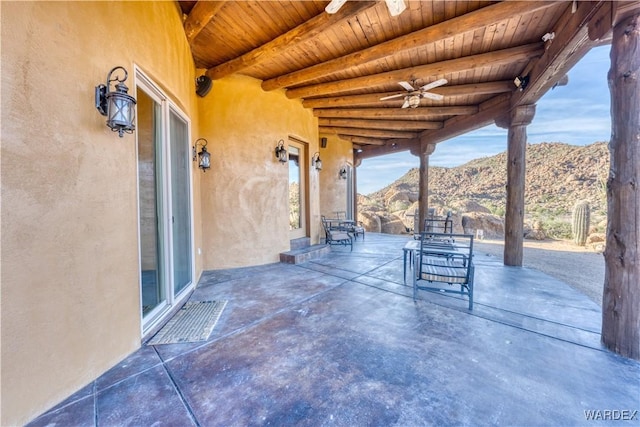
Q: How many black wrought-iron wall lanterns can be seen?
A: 5